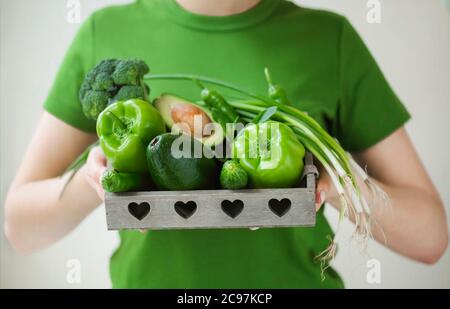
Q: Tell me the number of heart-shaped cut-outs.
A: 4